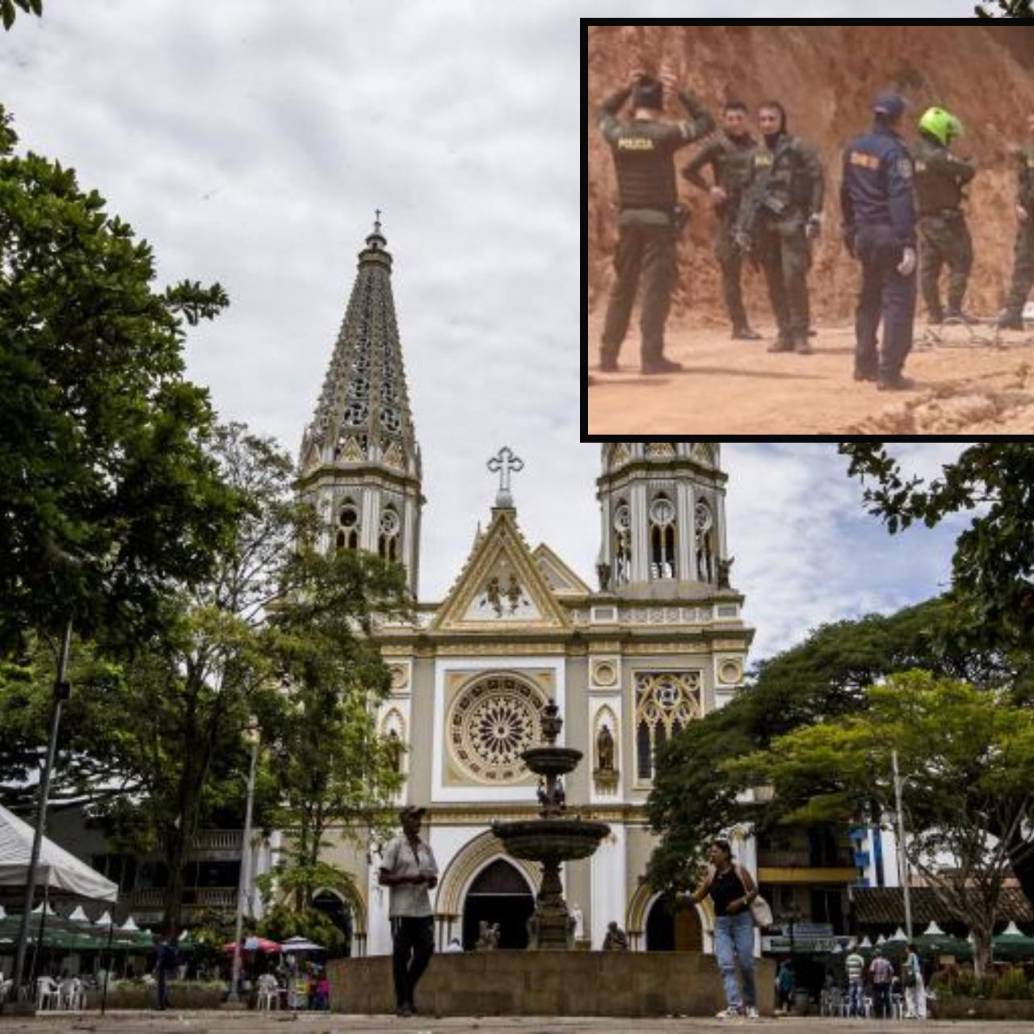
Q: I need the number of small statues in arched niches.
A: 2